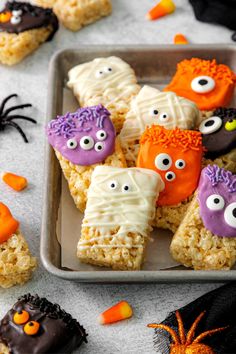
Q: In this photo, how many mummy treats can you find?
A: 3